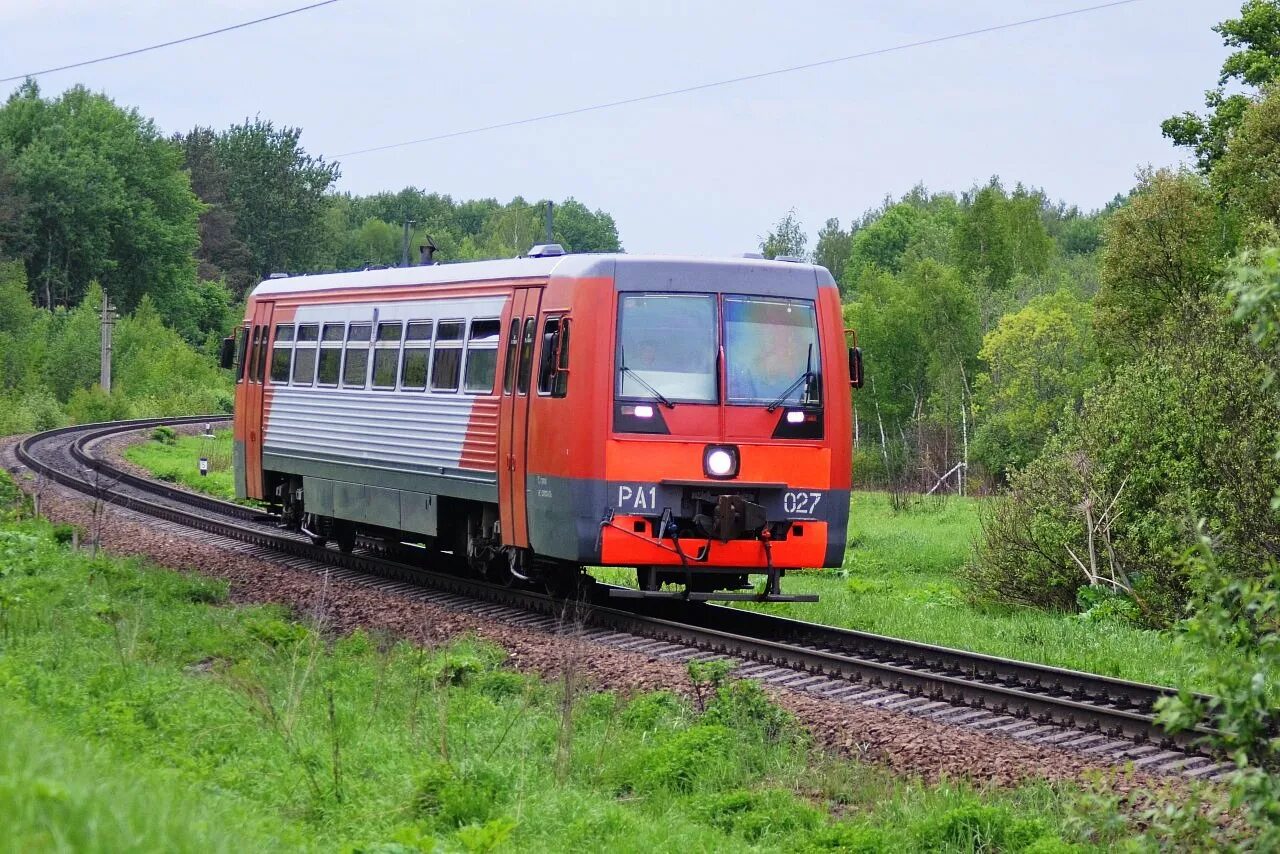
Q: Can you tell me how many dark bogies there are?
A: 2